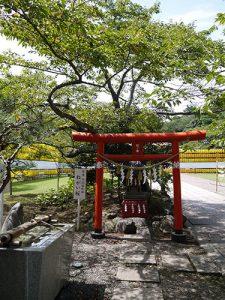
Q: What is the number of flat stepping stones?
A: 5